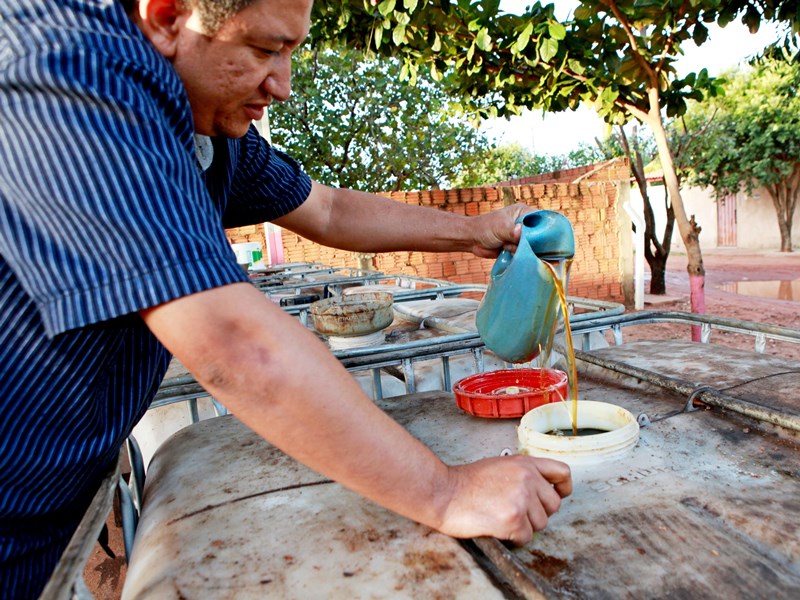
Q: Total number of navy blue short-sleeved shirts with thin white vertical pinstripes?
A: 1